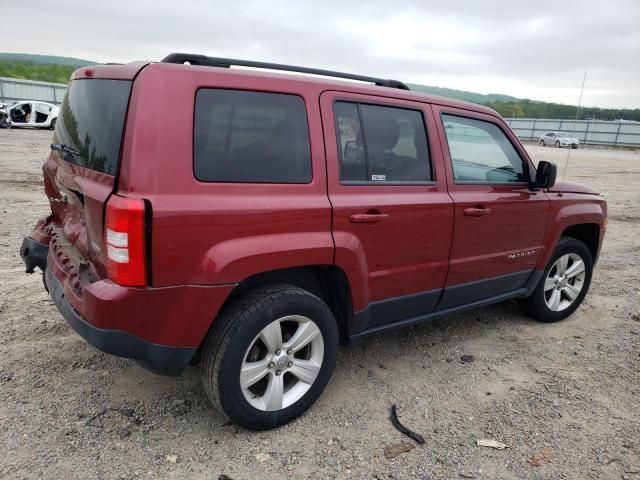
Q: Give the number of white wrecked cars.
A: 1